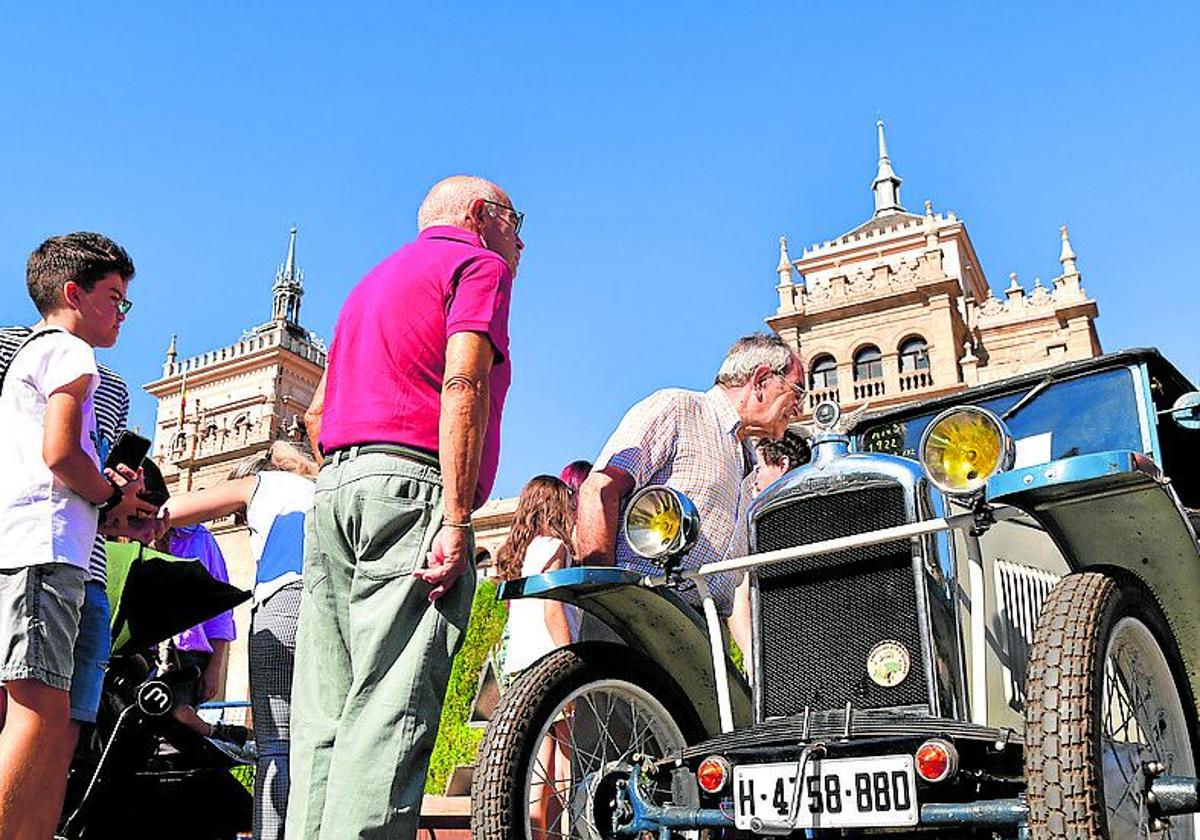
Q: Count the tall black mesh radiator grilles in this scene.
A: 1